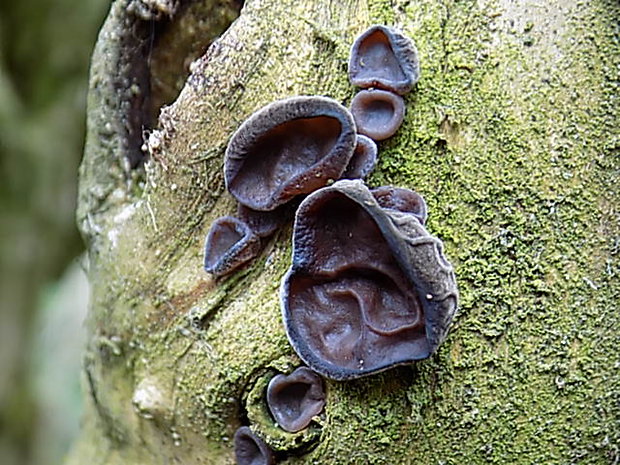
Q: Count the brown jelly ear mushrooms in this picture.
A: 10